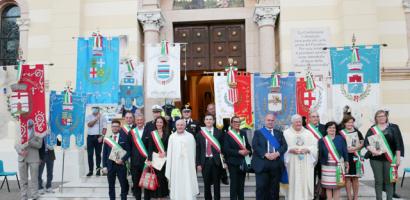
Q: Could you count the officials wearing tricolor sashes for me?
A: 10